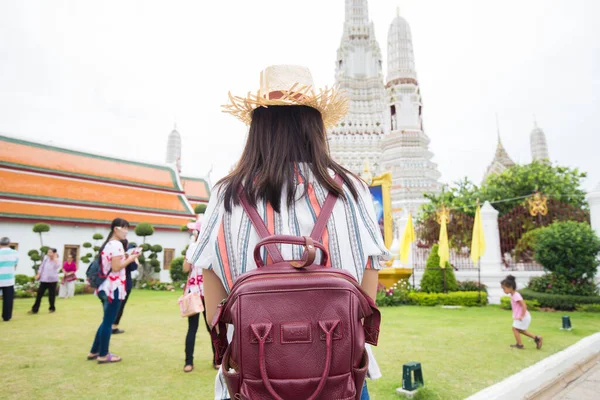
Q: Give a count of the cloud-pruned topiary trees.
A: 4